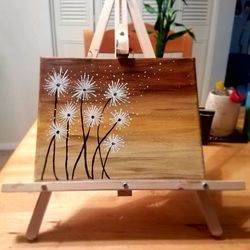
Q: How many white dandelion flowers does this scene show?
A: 8